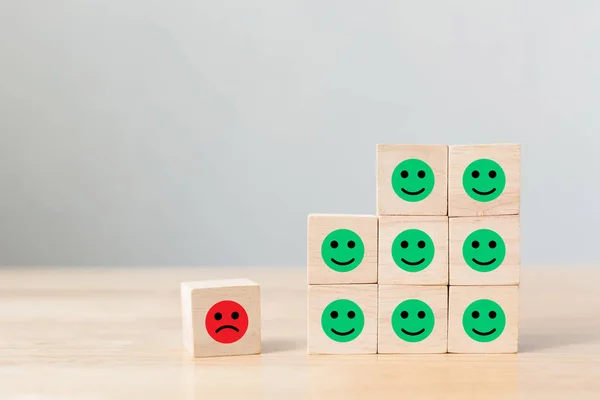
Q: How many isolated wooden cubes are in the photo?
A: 1